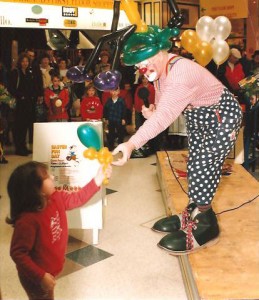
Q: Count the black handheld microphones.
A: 1